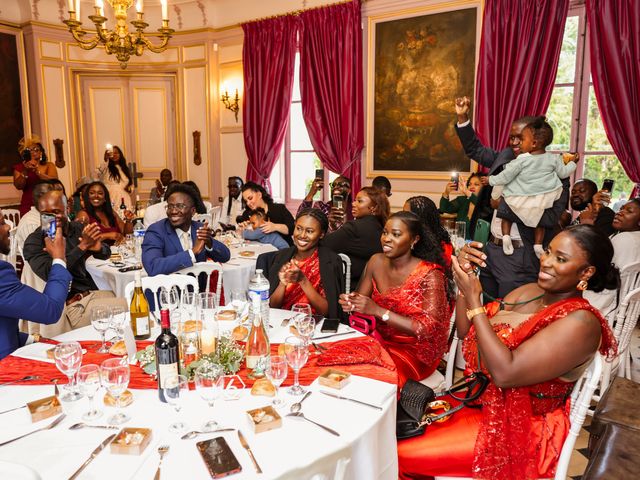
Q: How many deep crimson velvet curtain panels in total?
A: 4